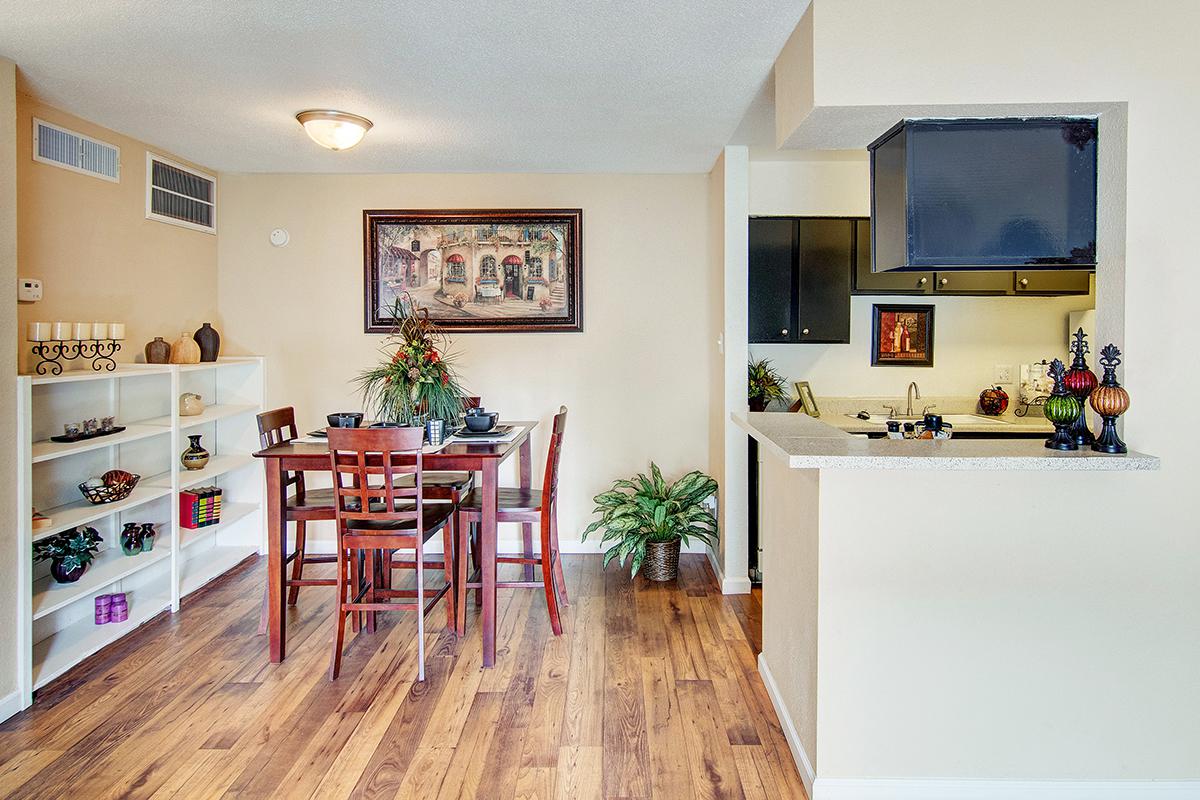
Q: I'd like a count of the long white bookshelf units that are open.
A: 2